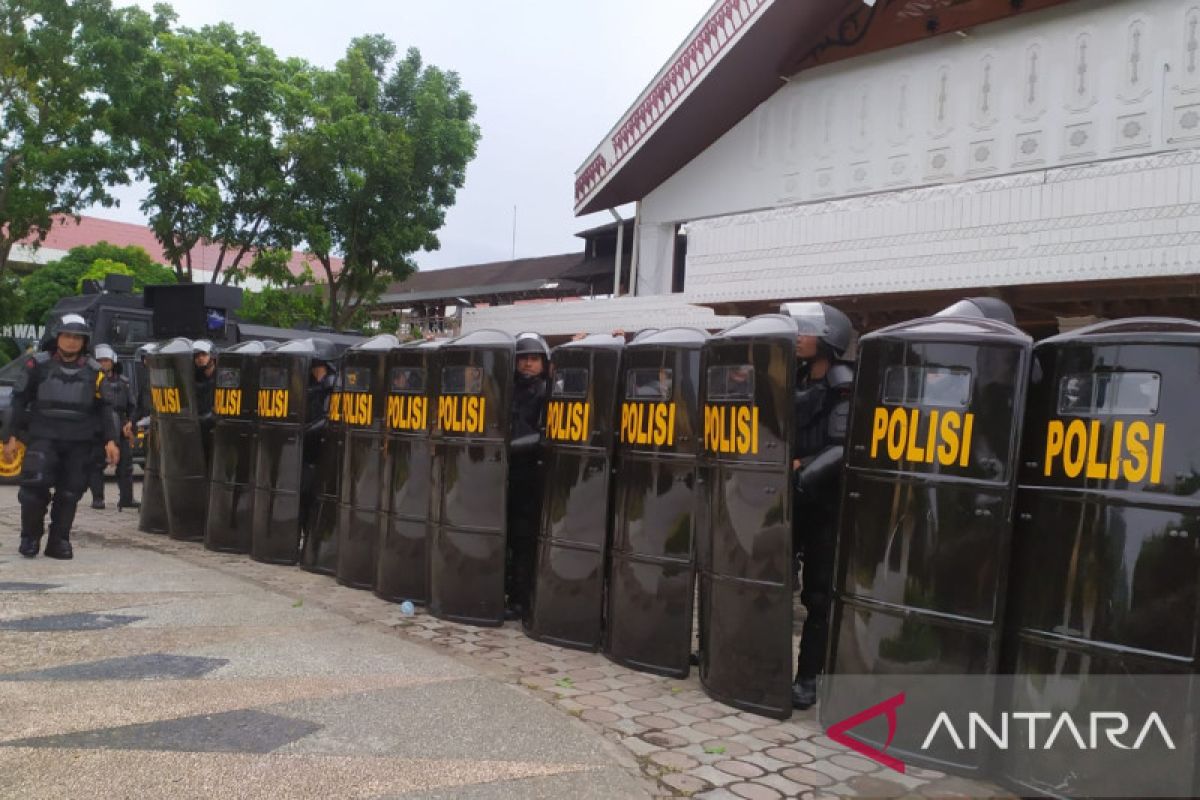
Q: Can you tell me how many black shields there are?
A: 13